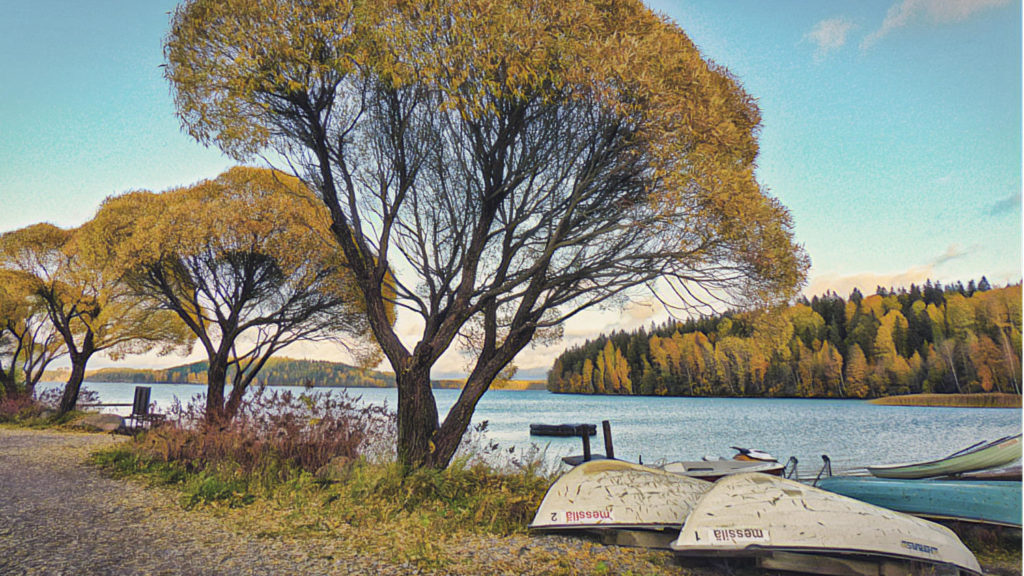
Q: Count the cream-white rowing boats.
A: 2